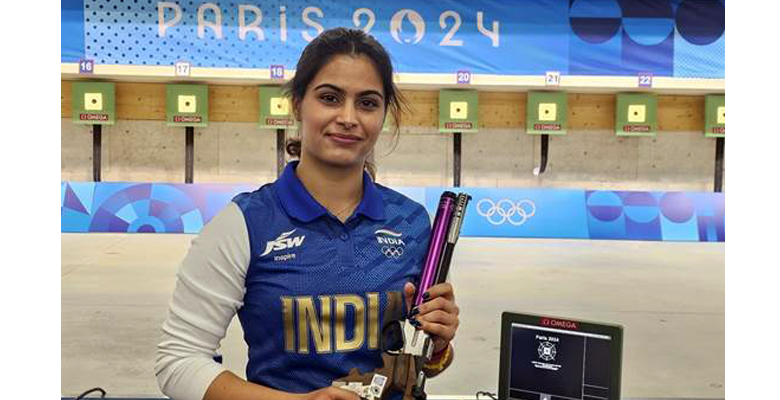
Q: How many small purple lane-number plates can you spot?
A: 4